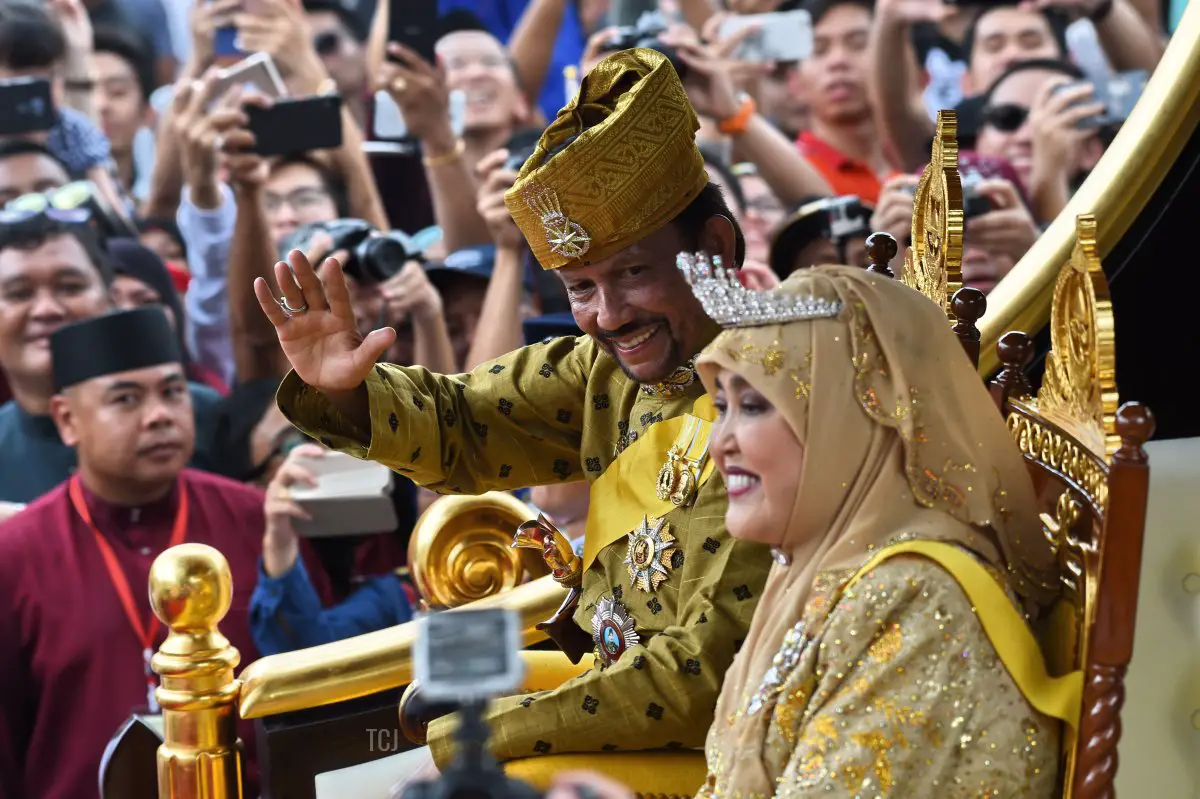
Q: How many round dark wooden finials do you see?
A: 4